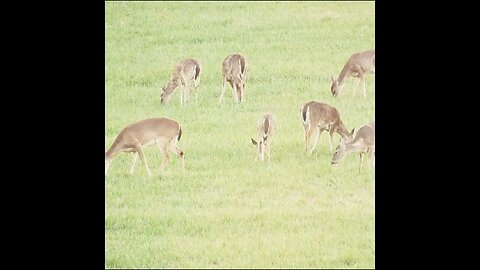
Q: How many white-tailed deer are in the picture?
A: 7